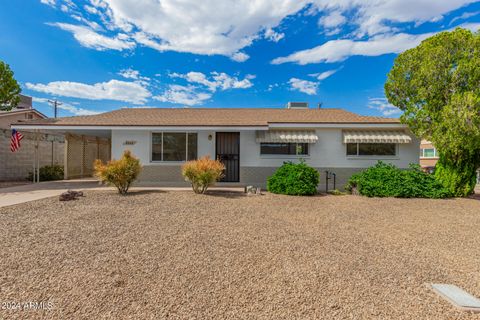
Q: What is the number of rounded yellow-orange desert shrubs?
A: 2